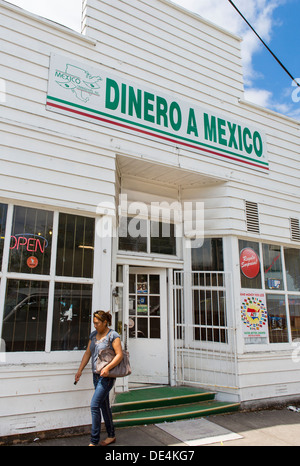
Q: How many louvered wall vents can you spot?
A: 2